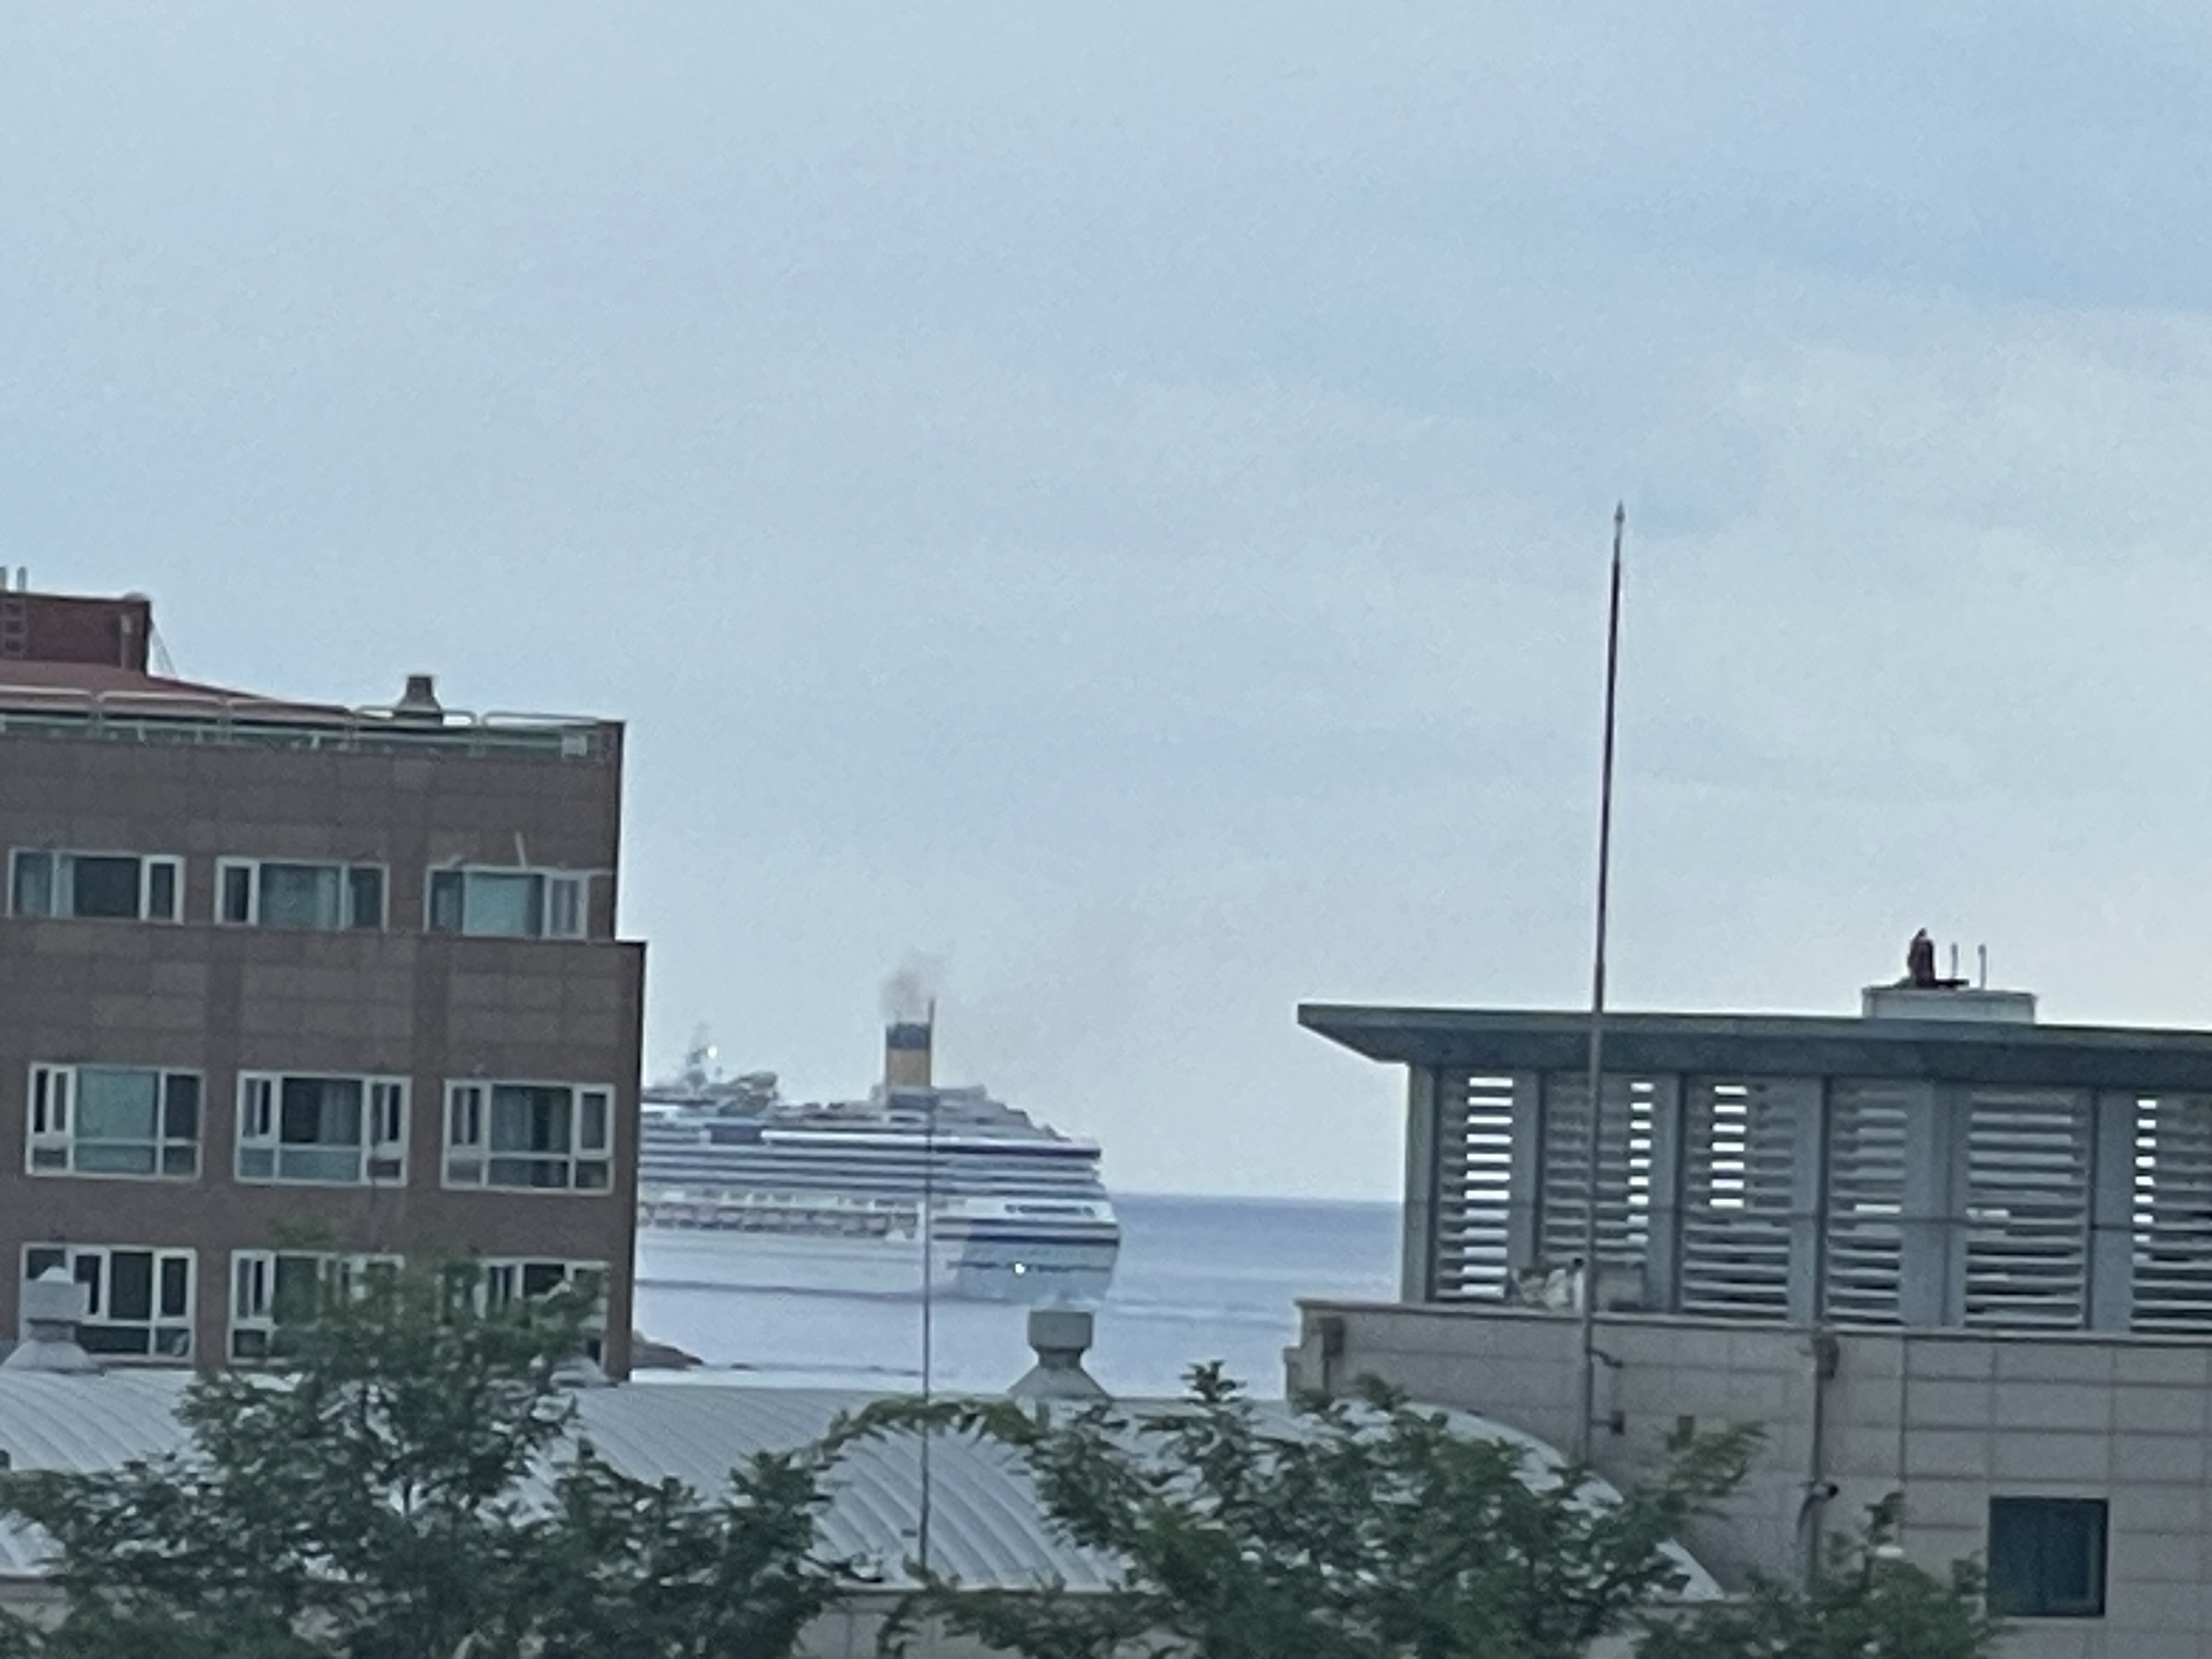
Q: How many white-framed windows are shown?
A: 9